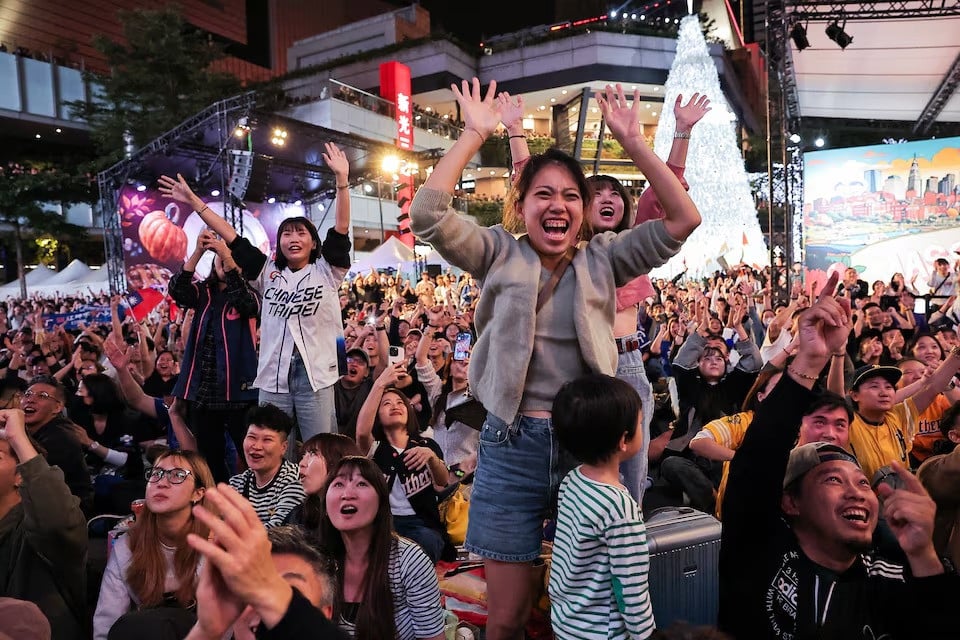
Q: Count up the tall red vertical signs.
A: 1